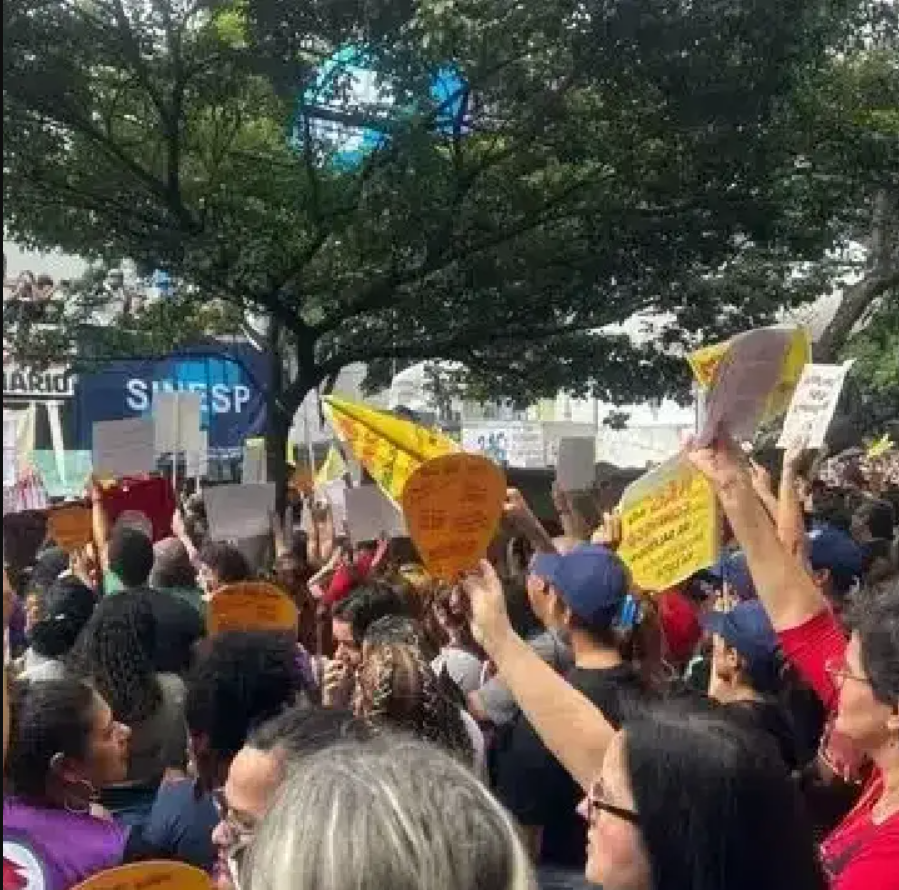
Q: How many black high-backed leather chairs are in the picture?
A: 0